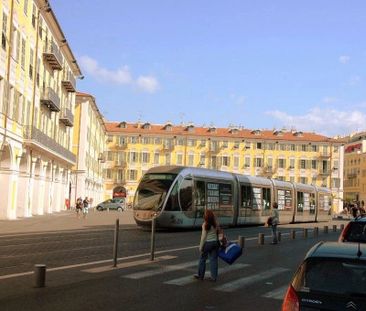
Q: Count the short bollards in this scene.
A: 10